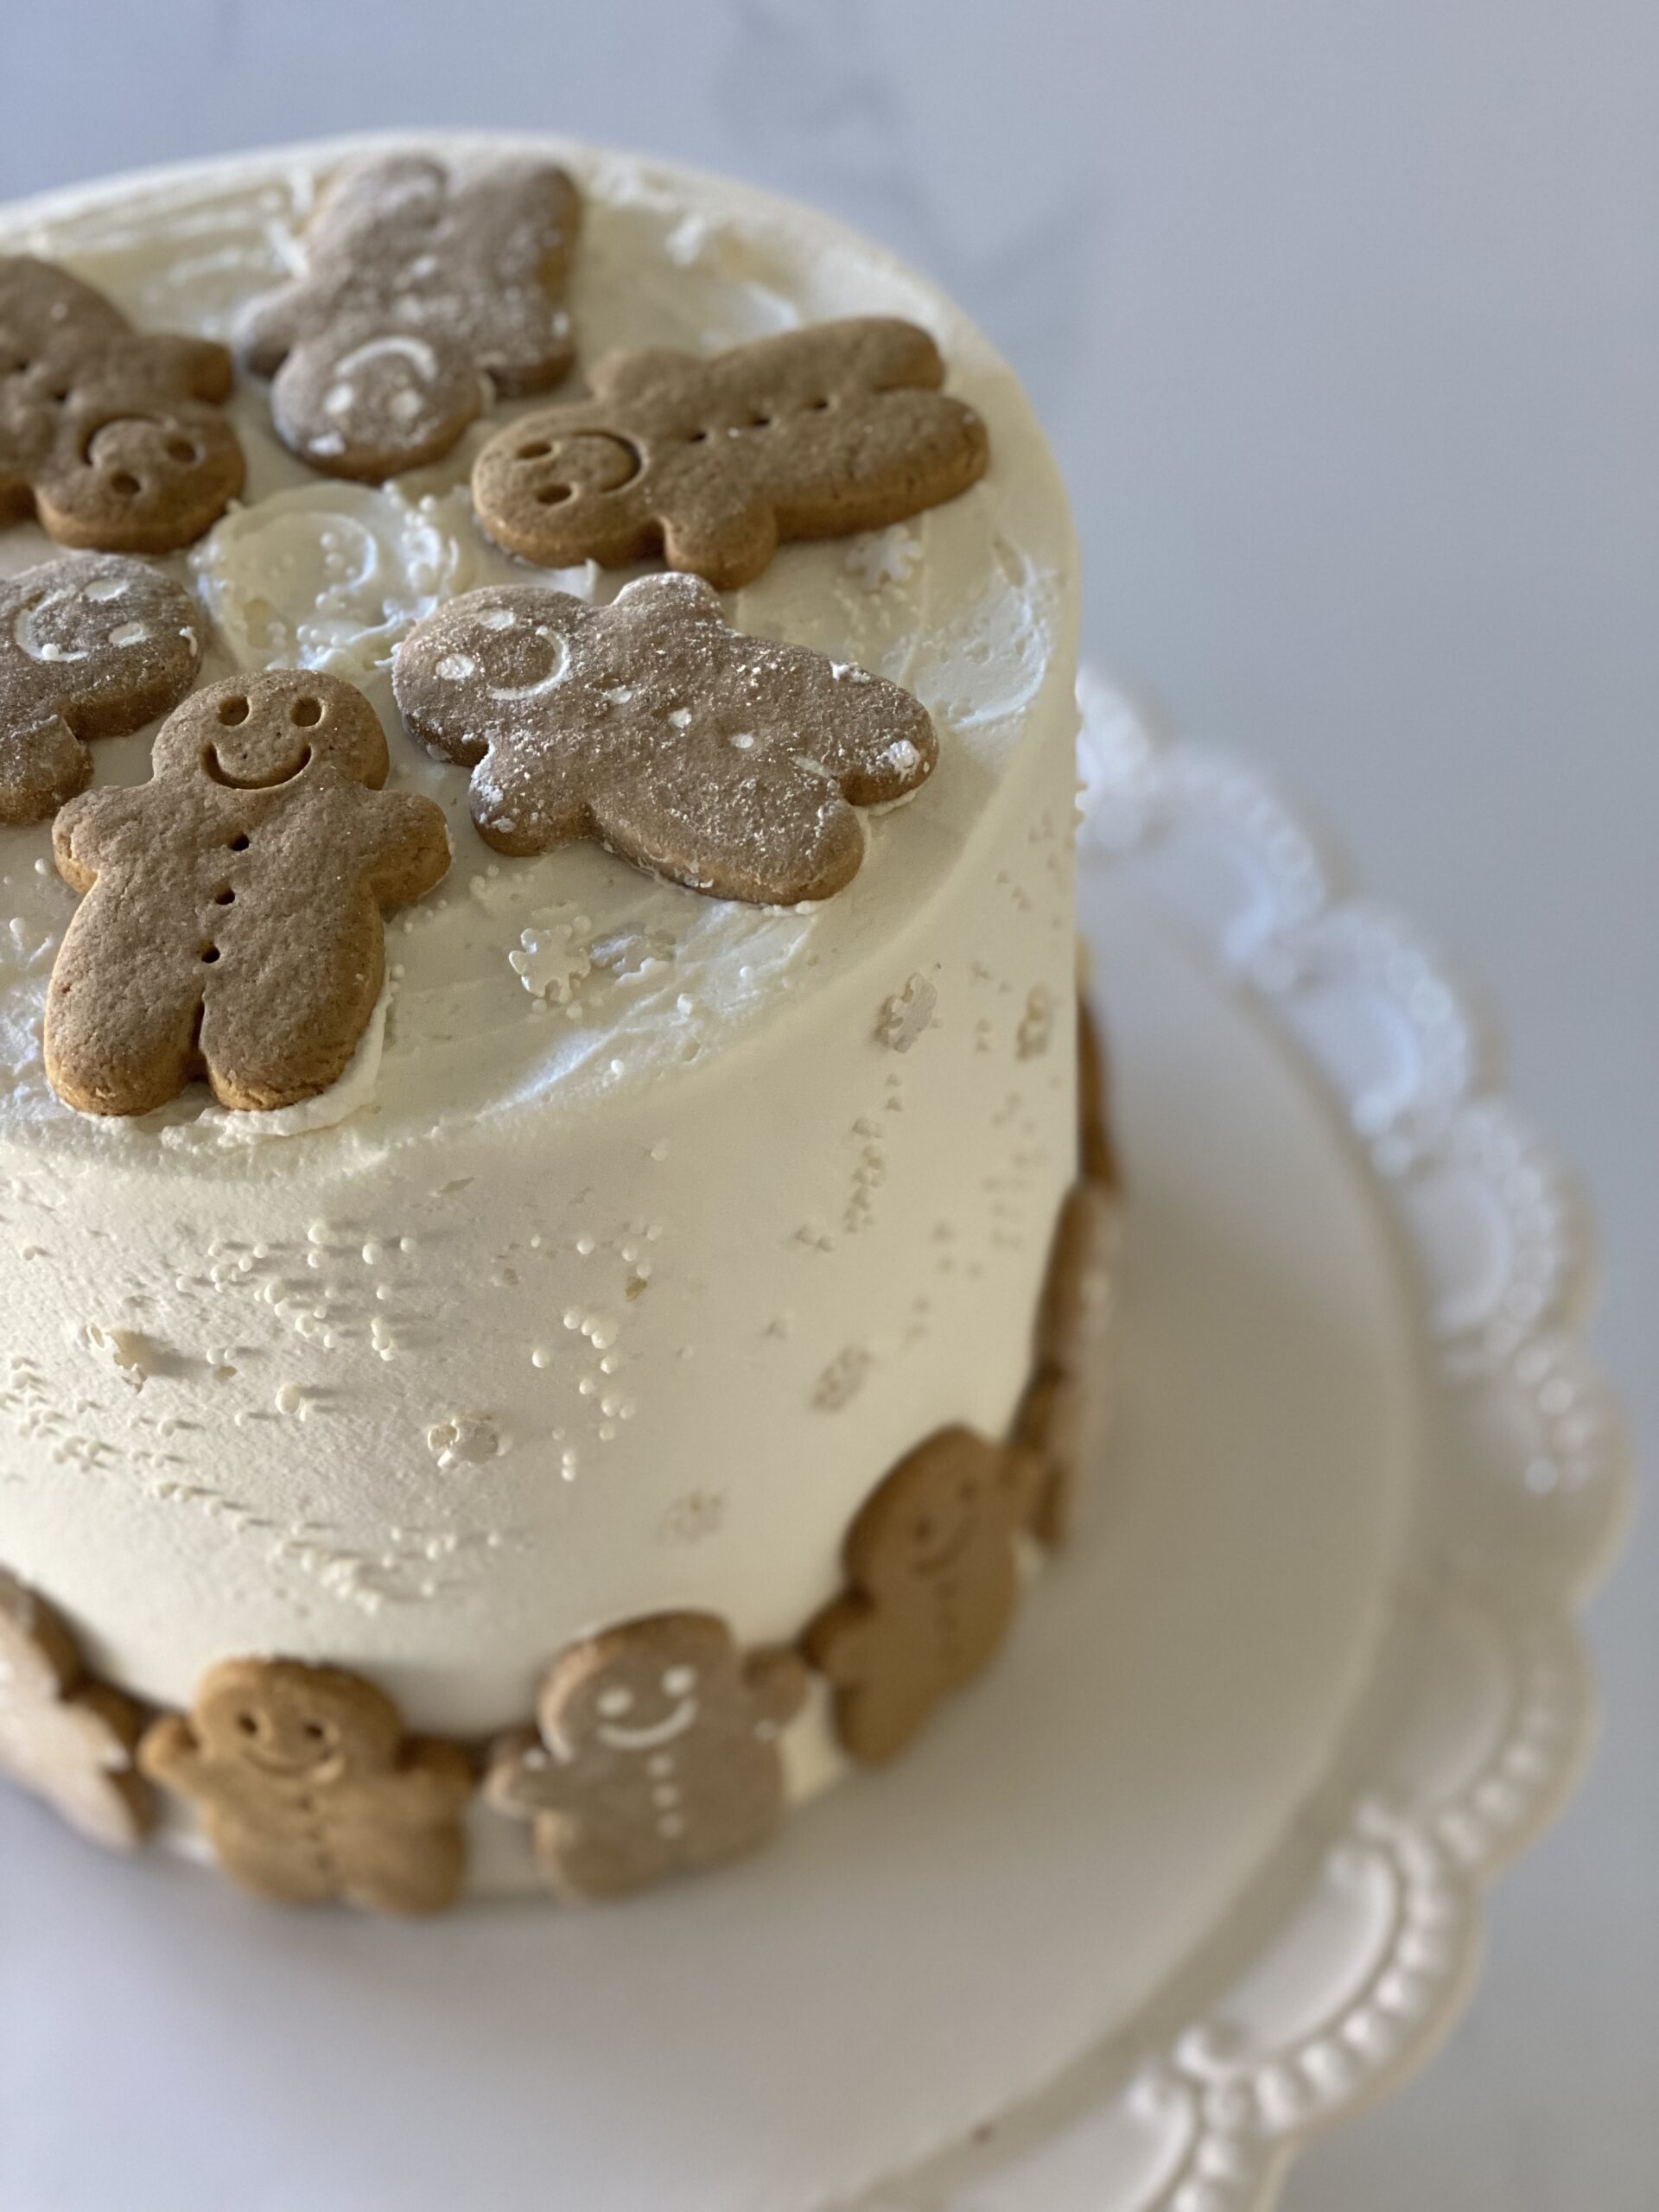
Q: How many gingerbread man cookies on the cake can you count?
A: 12